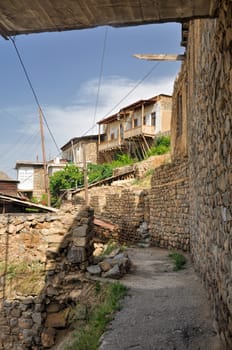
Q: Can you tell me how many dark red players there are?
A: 0